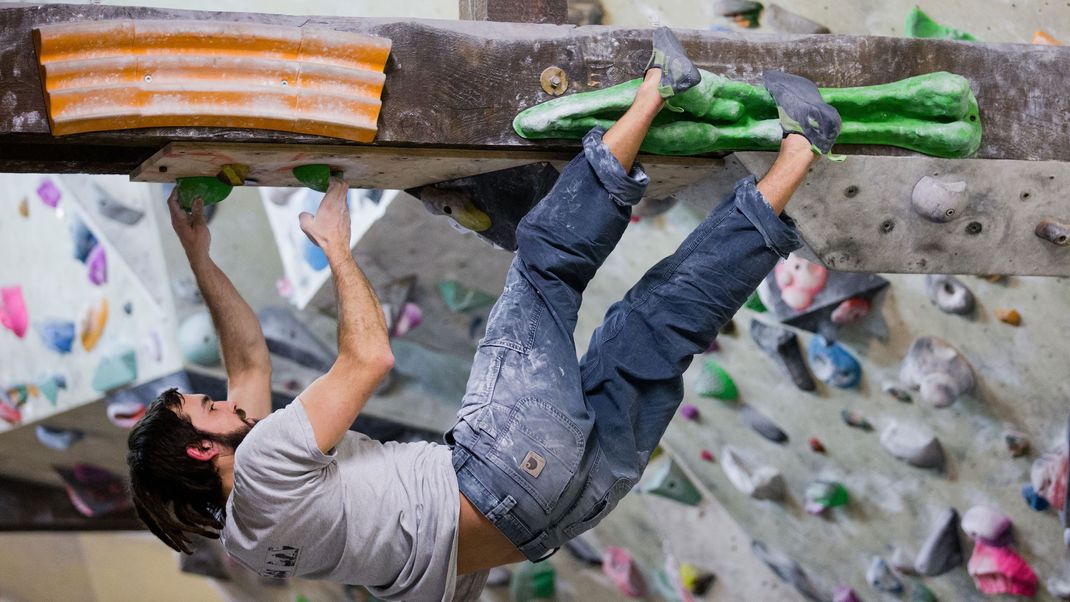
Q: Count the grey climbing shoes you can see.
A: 2